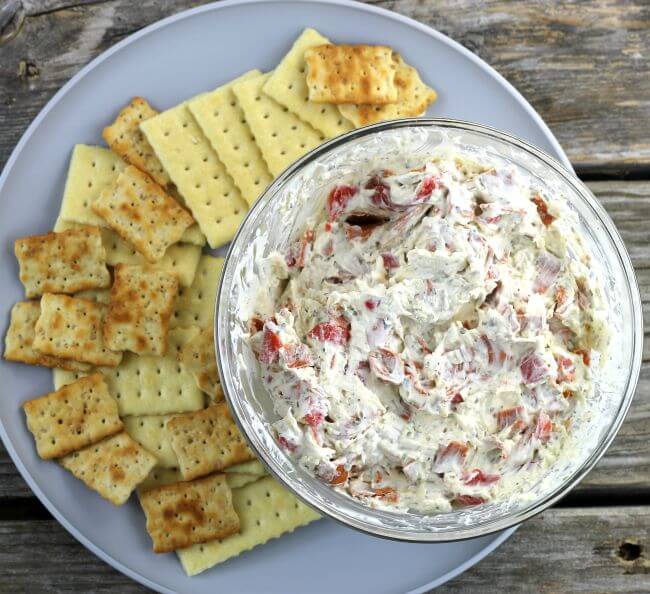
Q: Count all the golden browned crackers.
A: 13